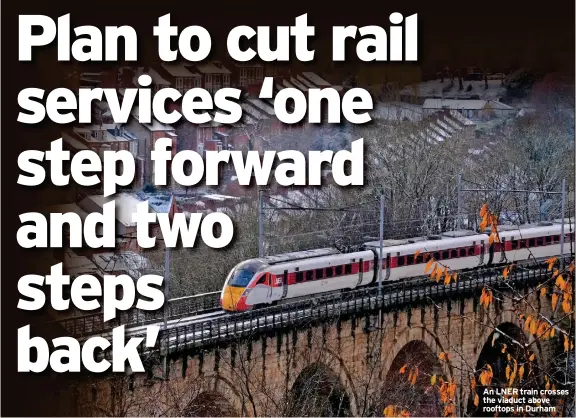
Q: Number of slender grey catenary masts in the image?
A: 5